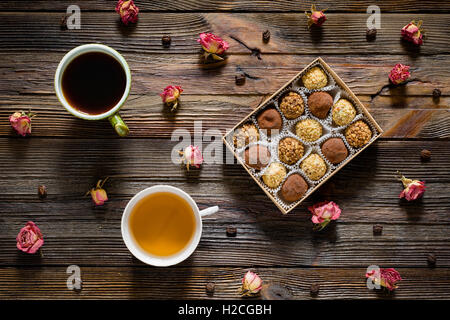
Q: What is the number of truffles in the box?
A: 14